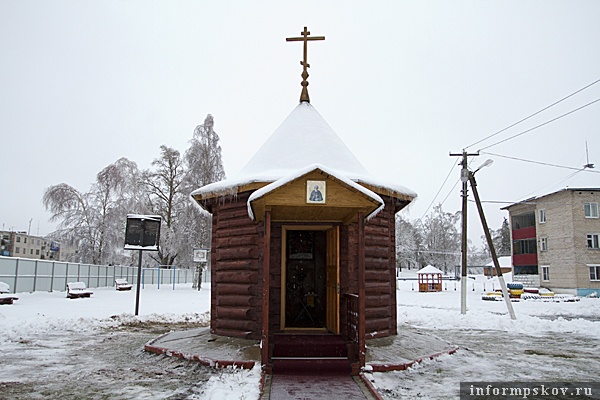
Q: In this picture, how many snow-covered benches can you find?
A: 3